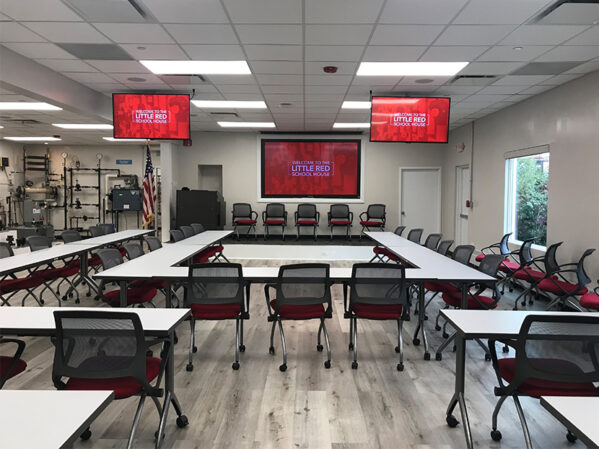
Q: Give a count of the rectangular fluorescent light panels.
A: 10